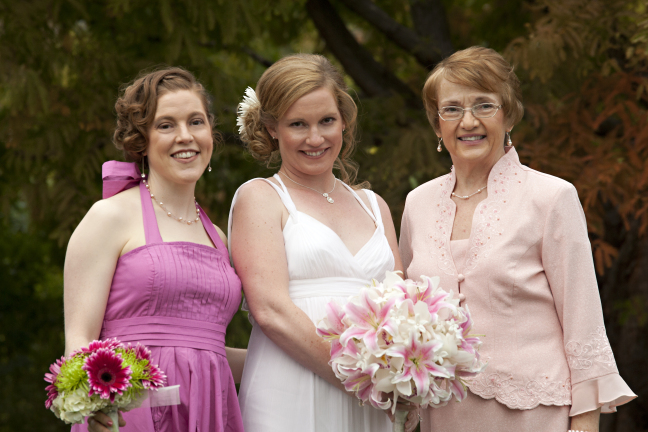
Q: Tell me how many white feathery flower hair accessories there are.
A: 1